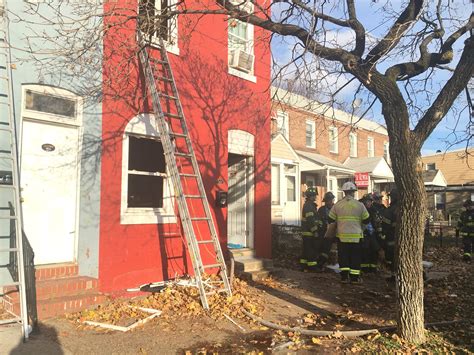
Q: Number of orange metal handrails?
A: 0